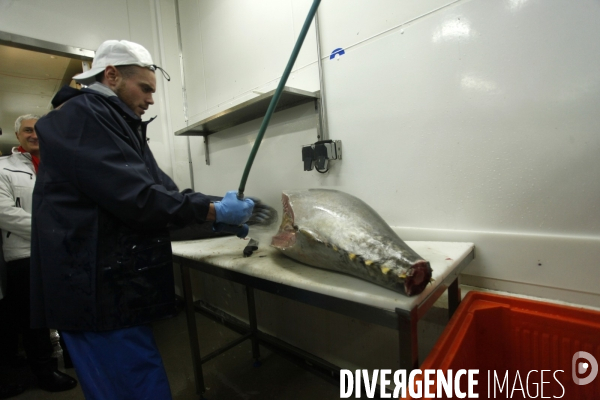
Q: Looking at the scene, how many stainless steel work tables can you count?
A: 1